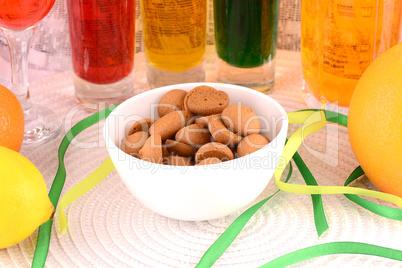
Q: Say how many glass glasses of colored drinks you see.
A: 5